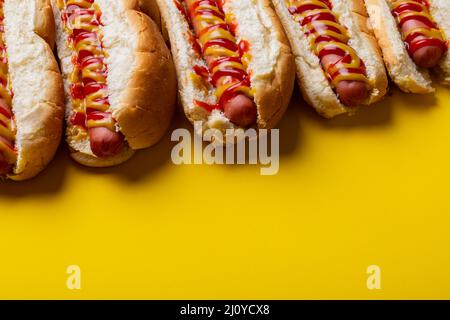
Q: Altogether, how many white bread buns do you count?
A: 5